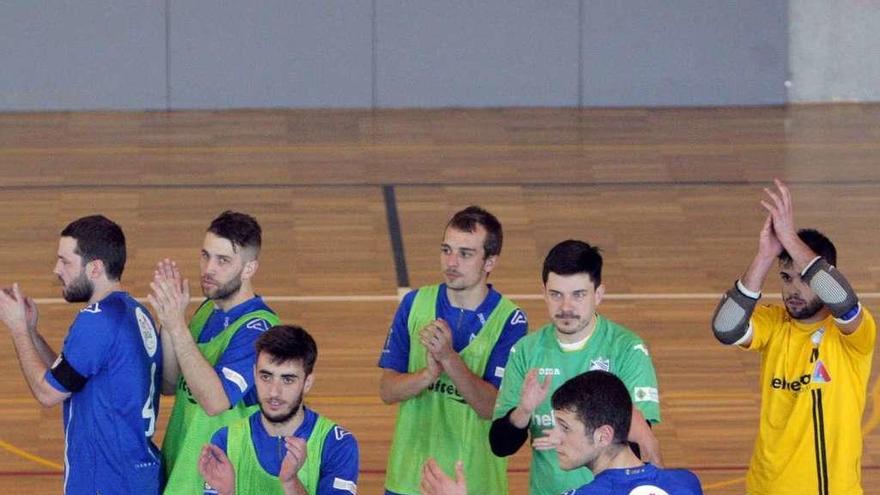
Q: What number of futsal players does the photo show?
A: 7